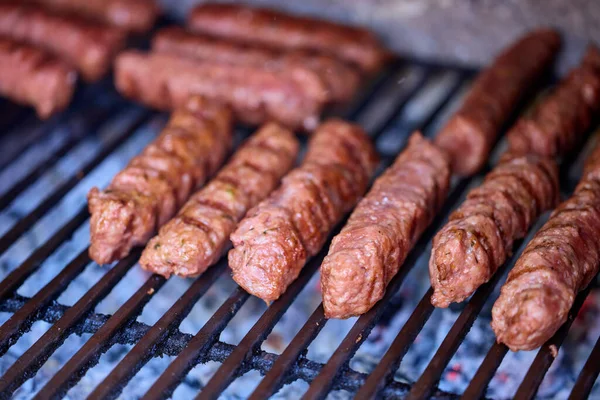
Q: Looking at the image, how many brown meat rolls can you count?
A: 14